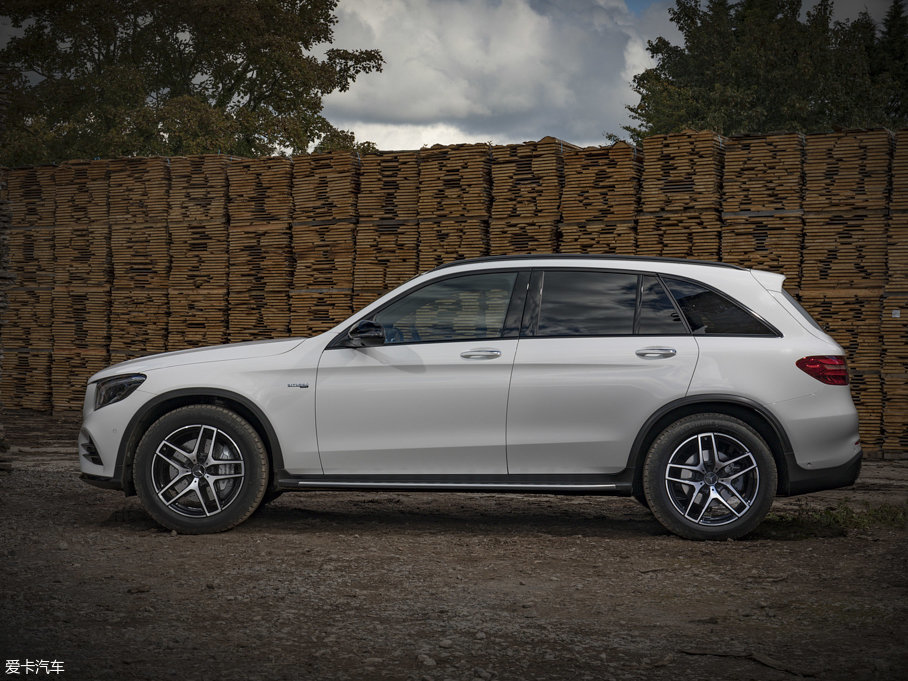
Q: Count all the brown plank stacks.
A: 14